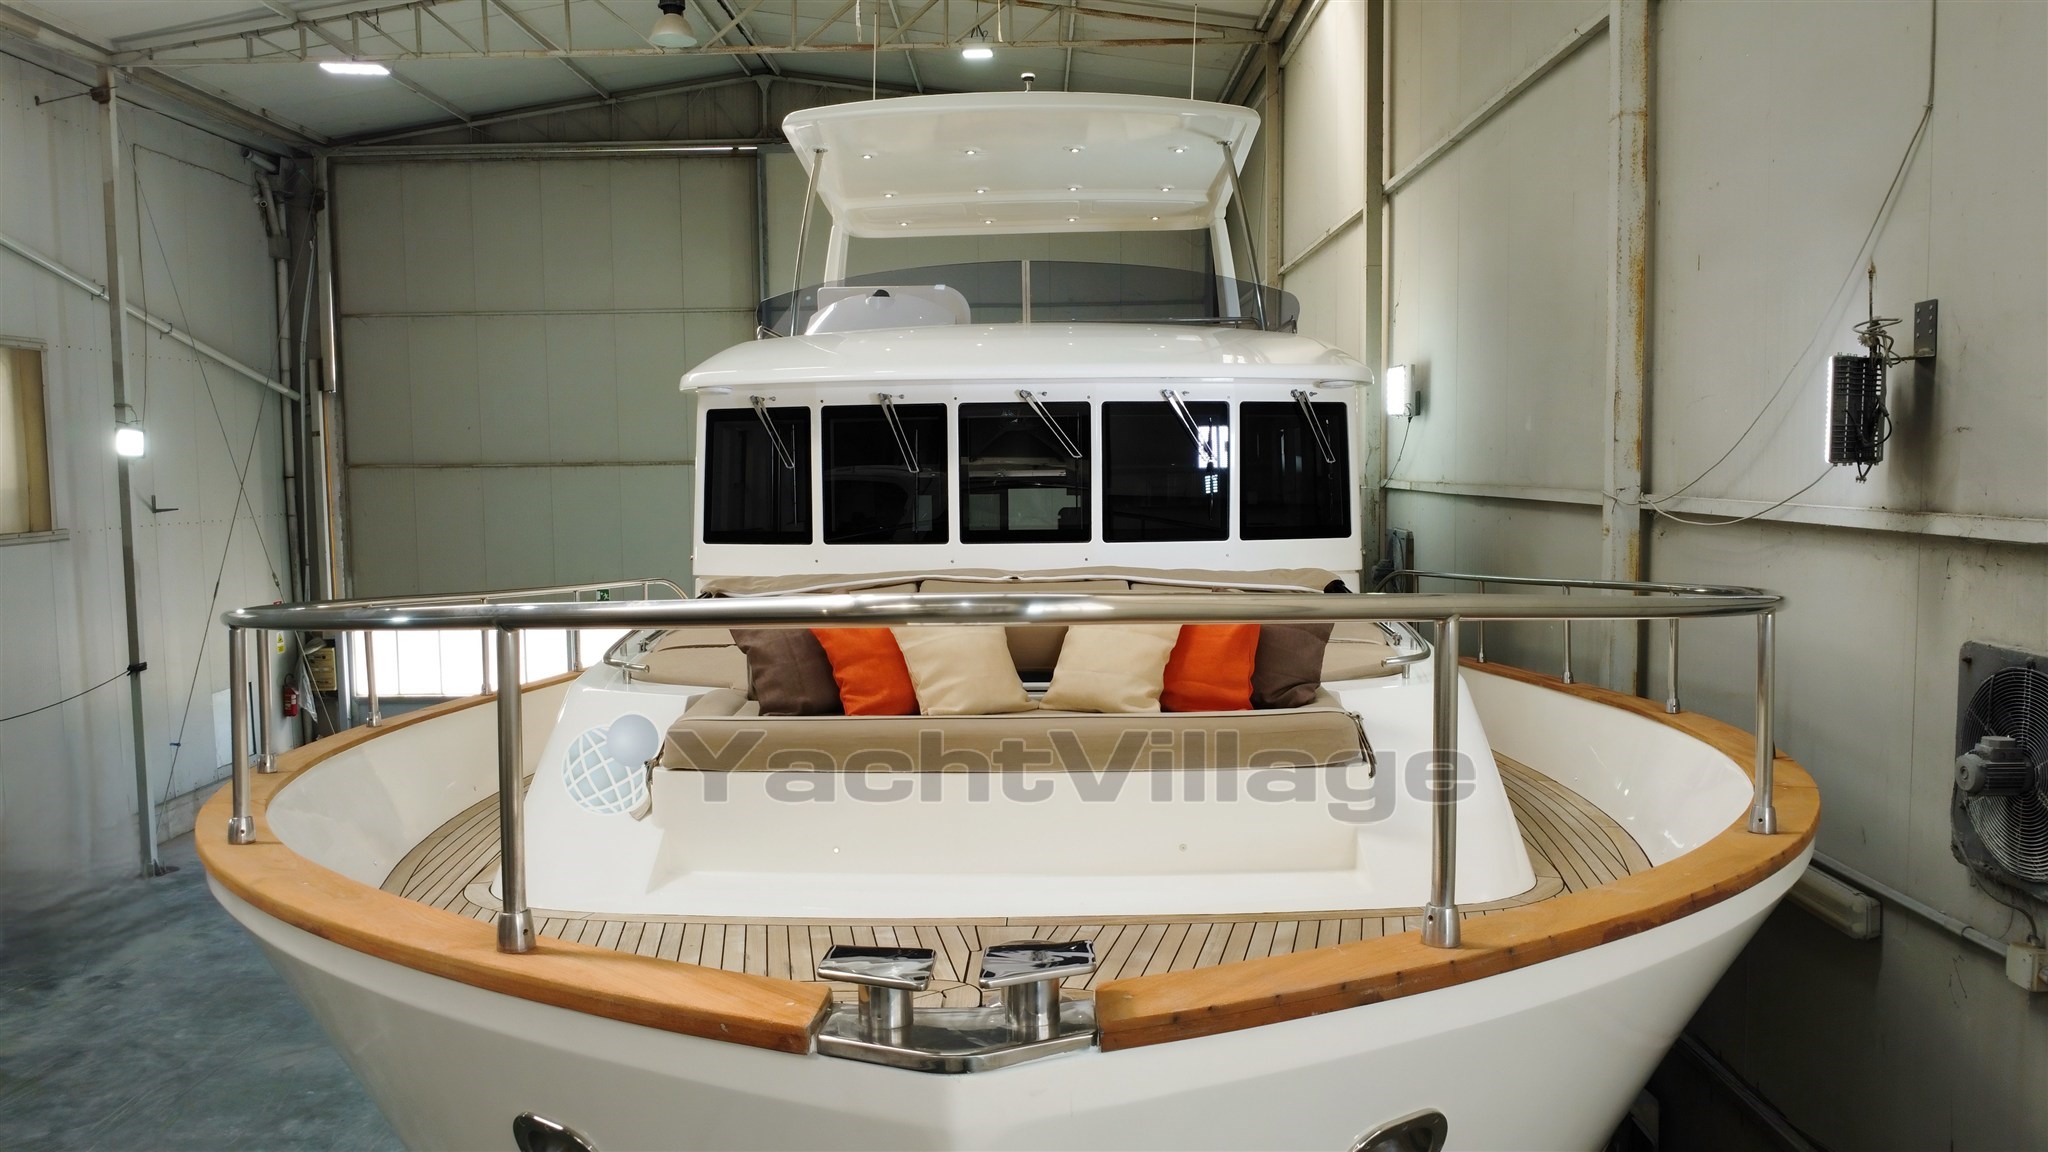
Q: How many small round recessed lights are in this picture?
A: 12